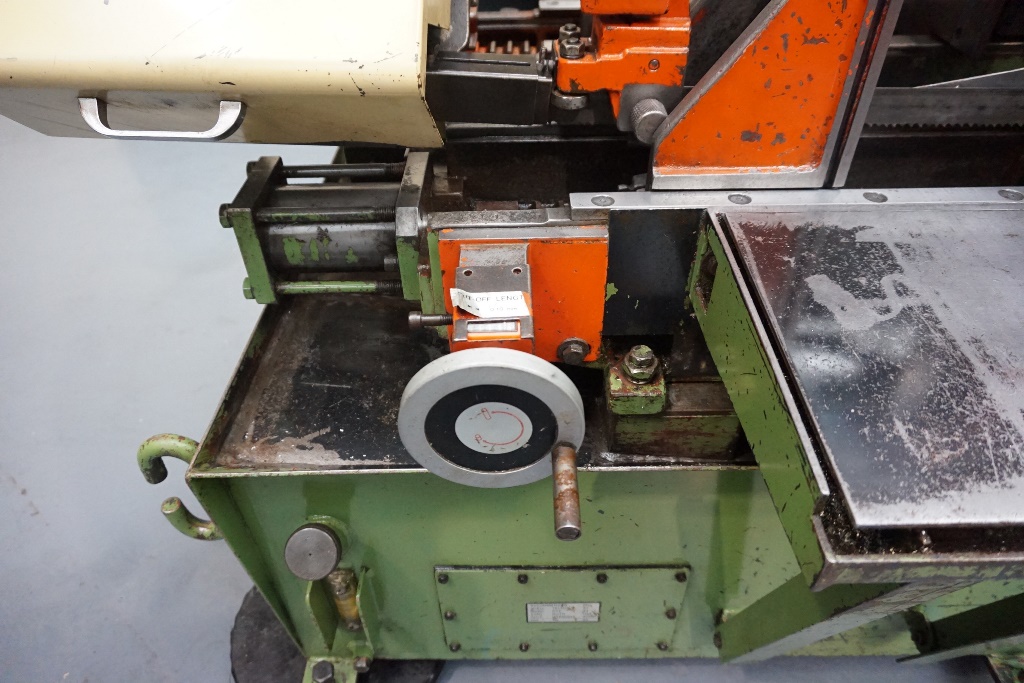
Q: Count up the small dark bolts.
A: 10